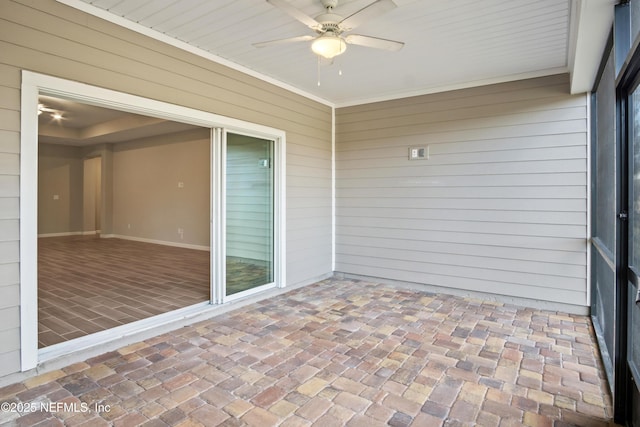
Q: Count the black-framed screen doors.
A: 1